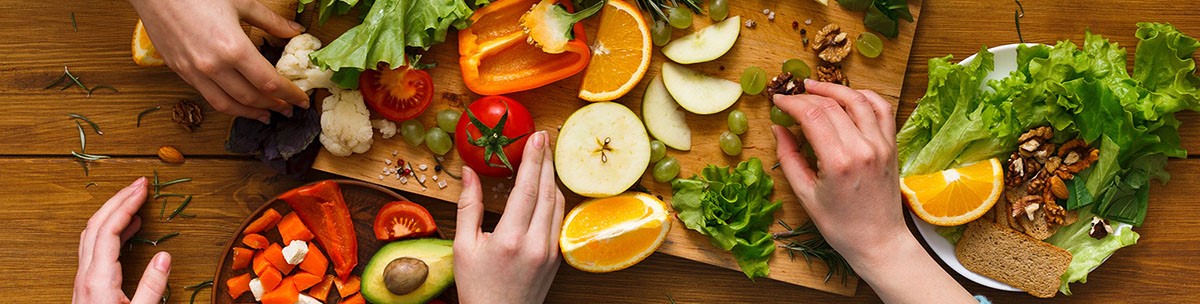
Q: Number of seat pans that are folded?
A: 0